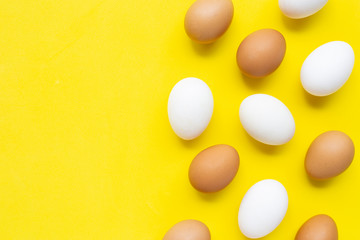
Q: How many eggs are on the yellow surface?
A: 11